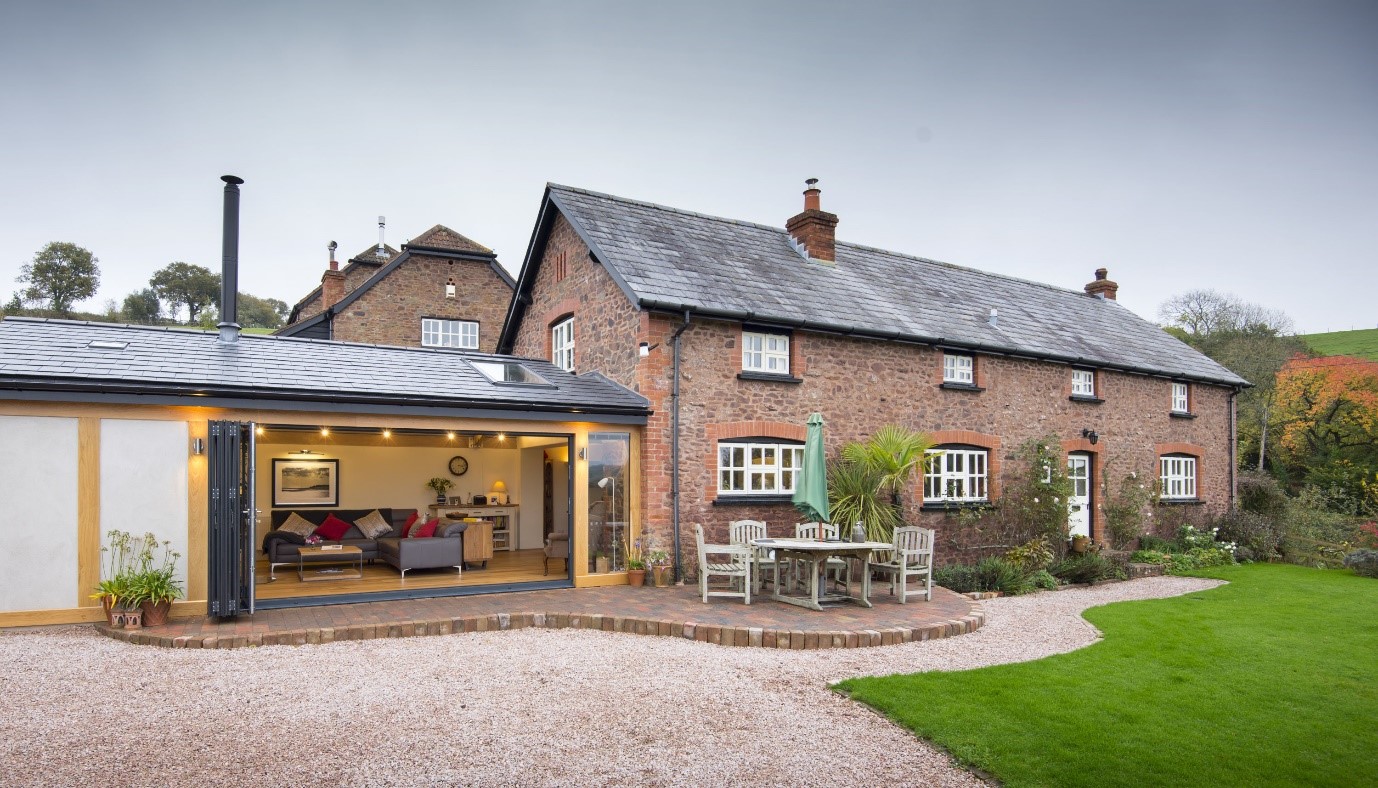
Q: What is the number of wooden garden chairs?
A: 4